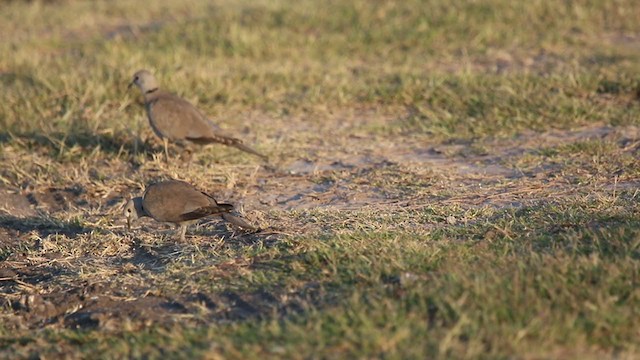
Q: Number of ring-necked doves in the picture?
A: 2